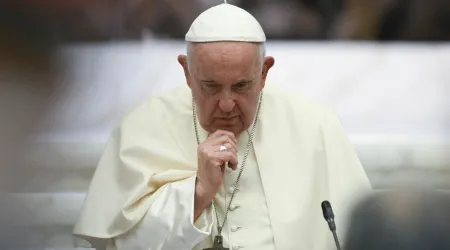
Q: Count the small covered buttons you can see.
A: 5